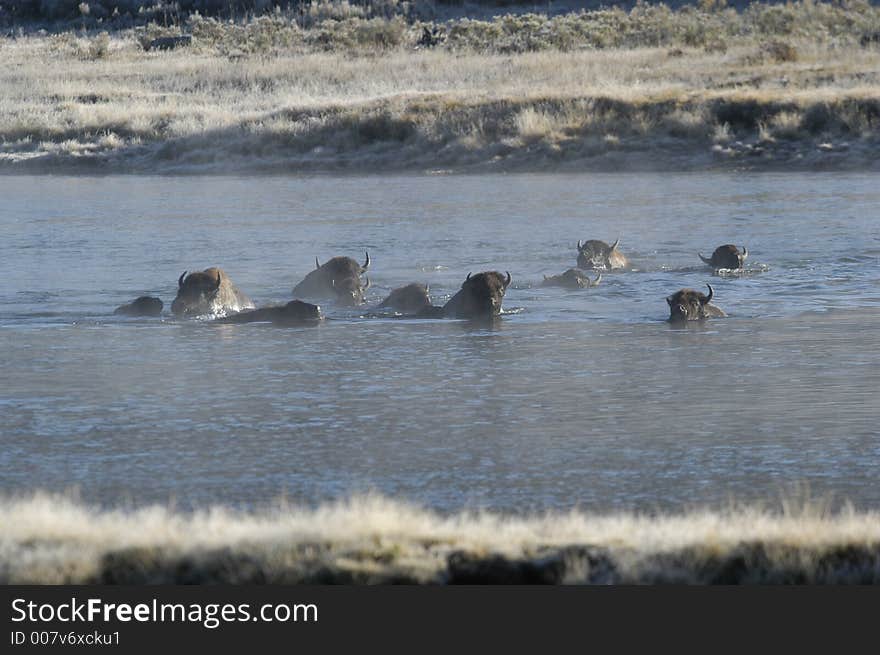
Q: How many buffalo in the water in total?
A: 11